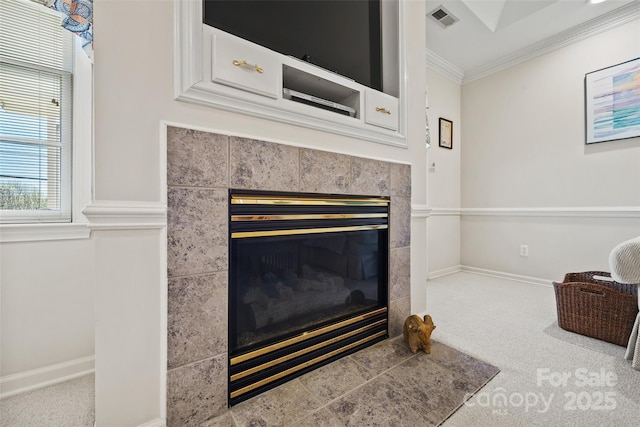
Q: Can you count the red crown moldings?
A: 0